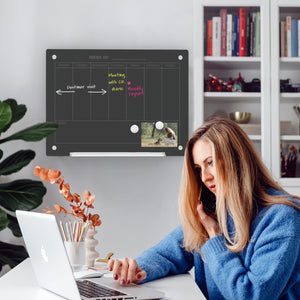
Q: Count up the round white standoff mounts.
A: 4